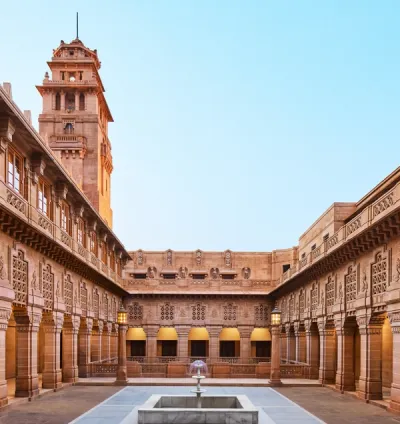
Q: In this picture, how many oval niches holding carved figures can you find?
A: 4